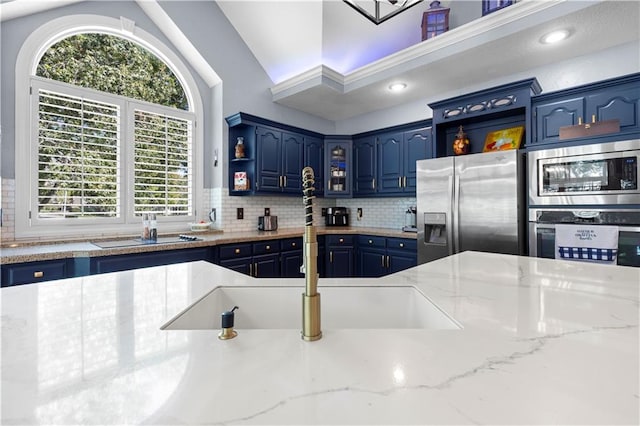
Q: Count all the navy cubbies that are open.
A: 3